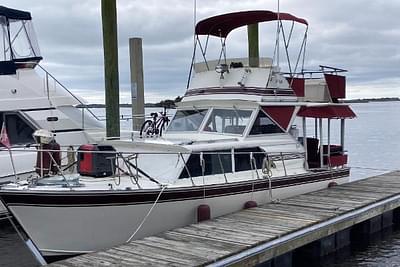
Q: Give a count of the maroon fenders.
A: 3